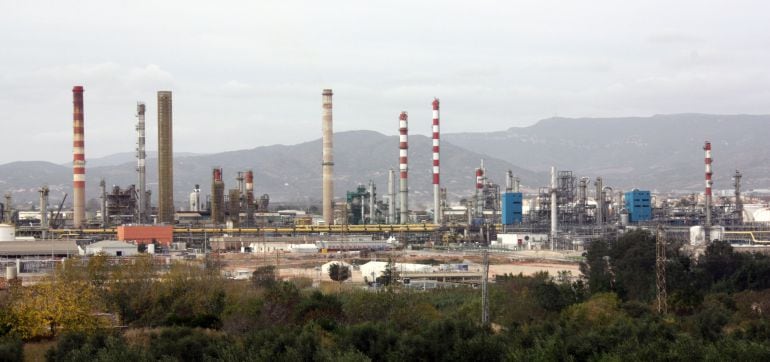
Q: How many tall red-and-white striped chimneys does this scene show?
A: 4